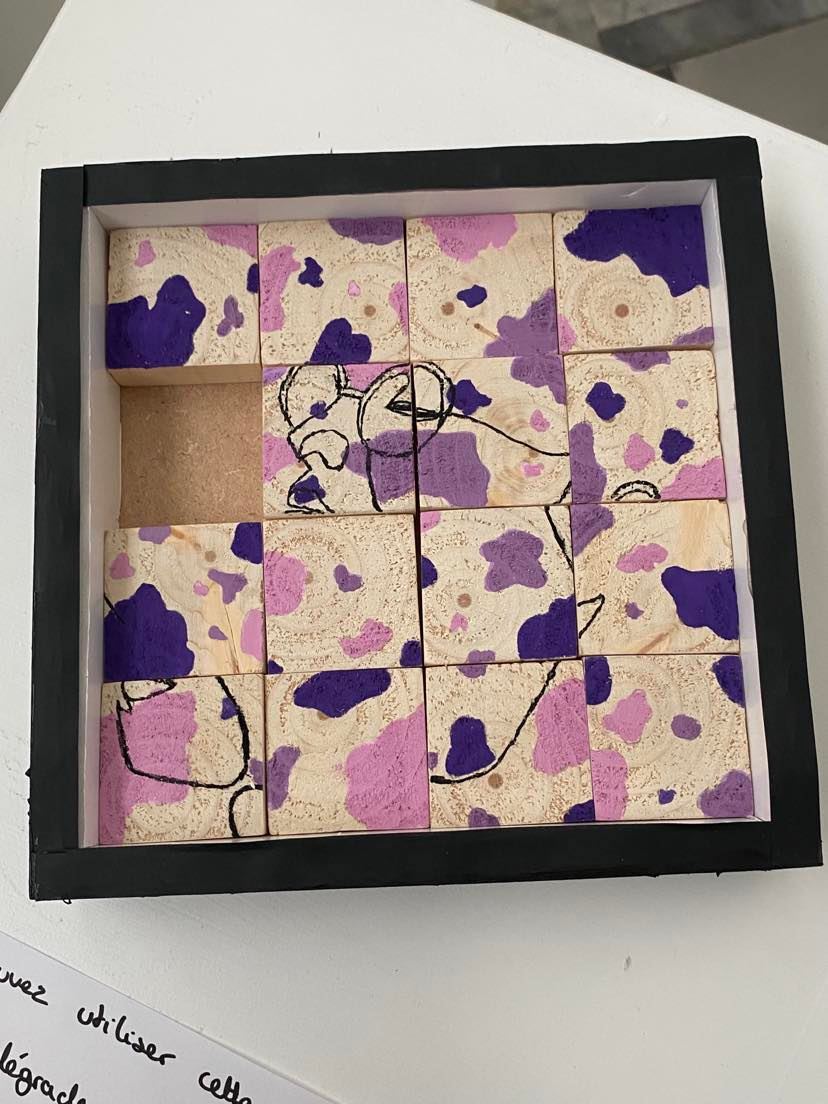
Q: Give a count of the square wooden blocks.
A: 15